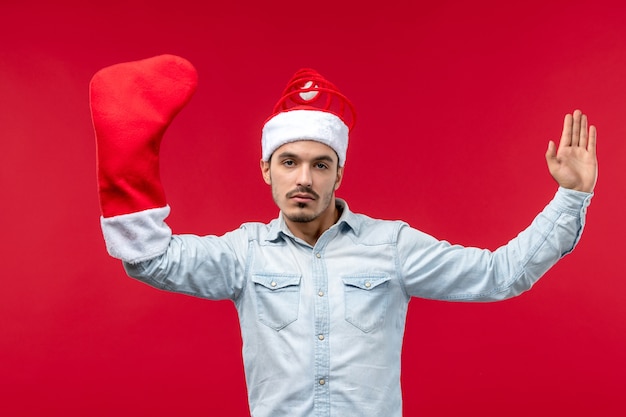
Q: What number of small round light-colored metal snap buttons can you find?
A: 6